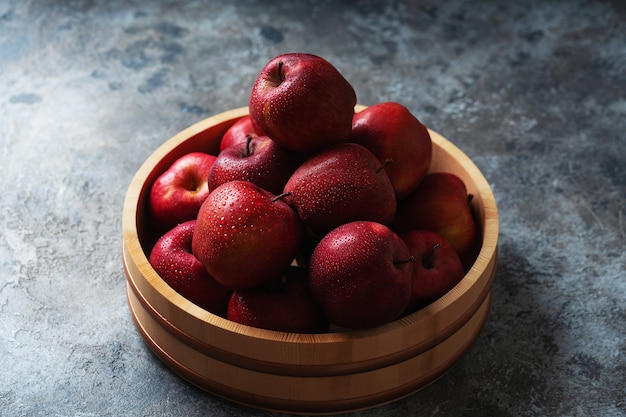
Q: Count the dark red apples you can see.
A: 12